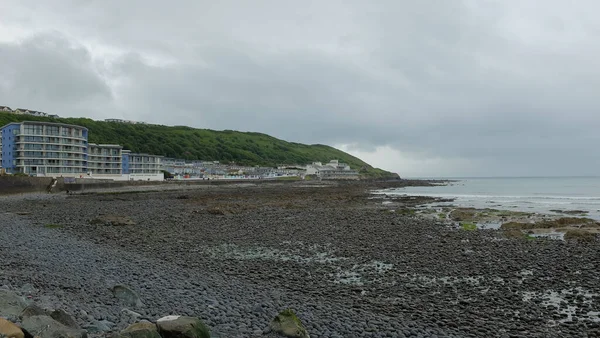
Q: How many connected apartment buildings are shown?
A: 3